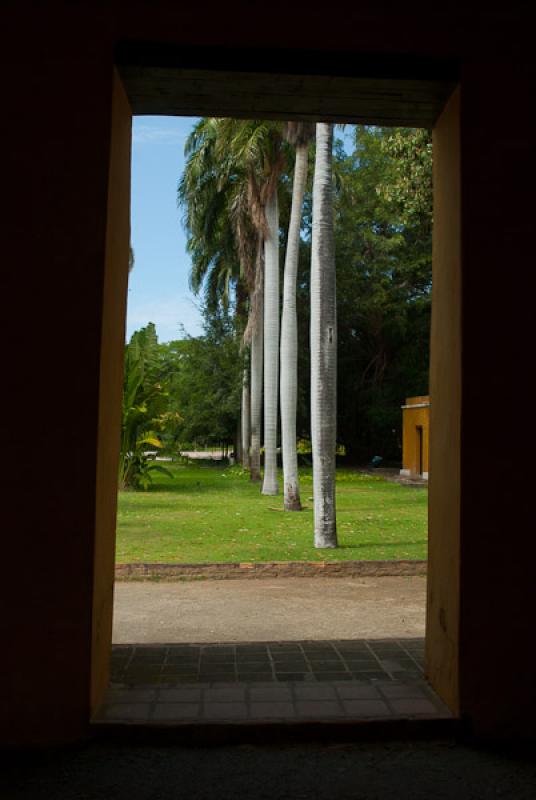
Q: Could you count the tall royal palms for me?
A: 5